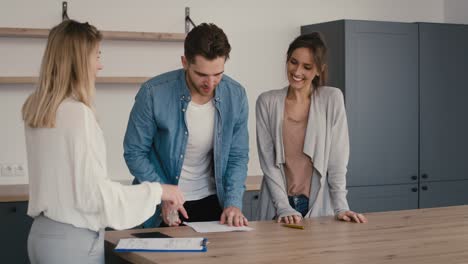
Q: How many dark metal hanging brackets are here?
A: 2